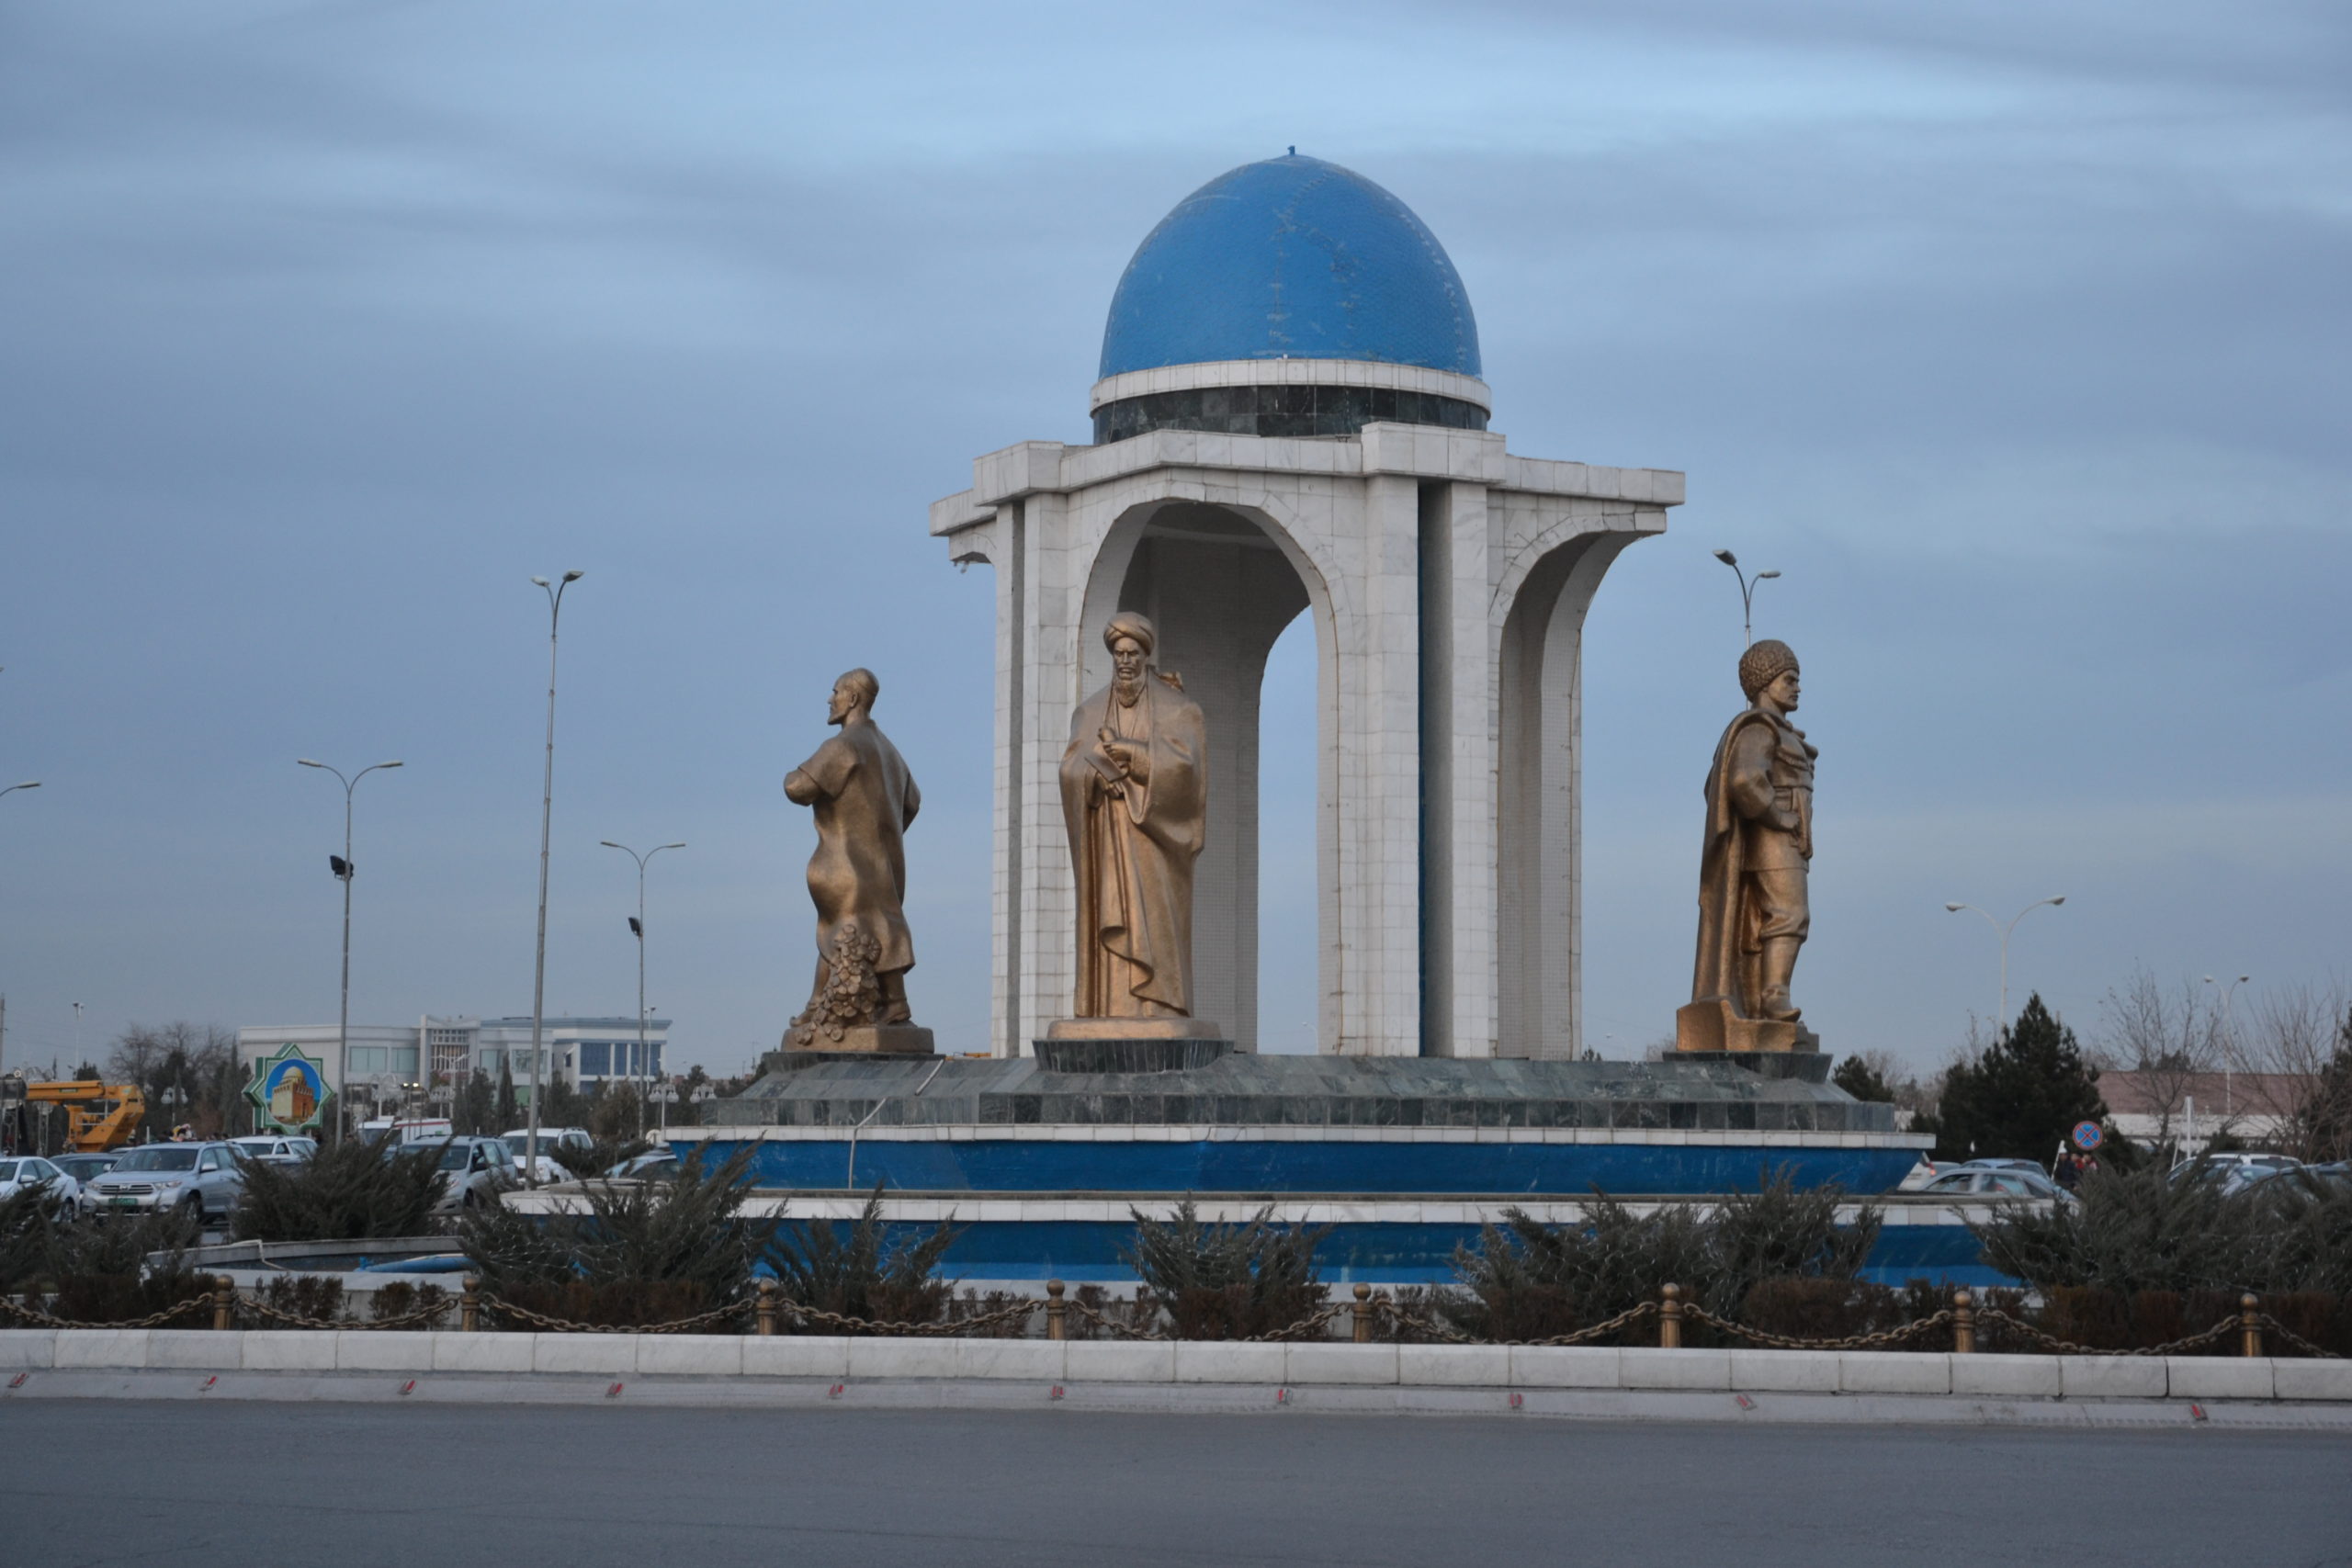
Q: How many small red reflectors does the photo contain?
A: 10